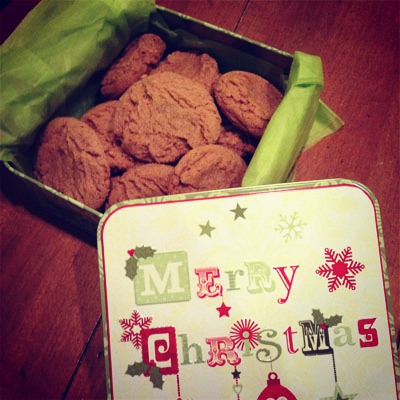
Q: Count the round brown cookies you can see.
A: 9